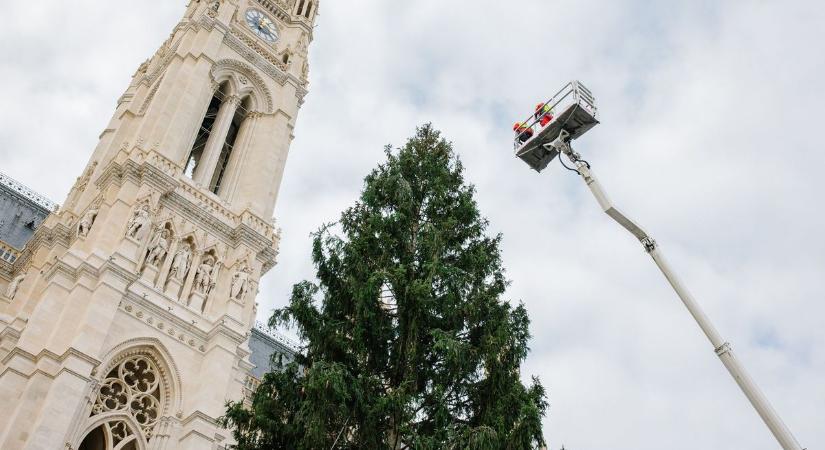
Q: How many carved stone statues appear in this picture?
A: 7